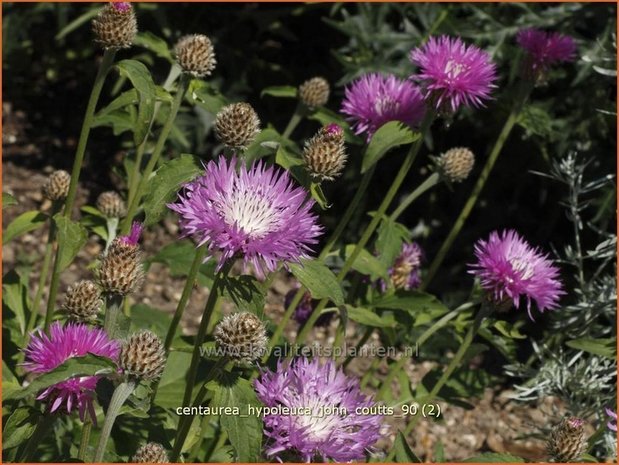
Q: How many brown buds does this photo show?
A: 14